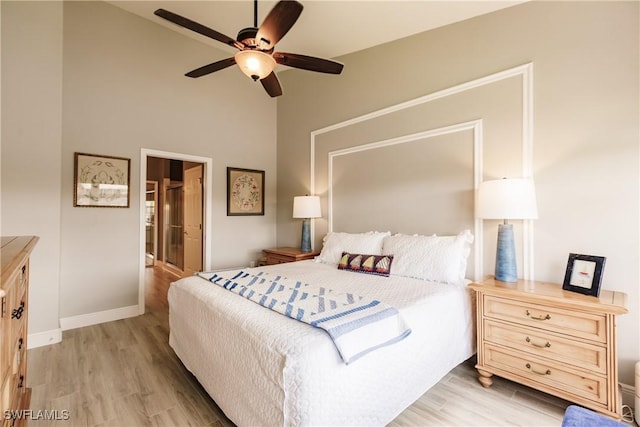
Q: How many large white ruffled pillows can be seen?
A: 2